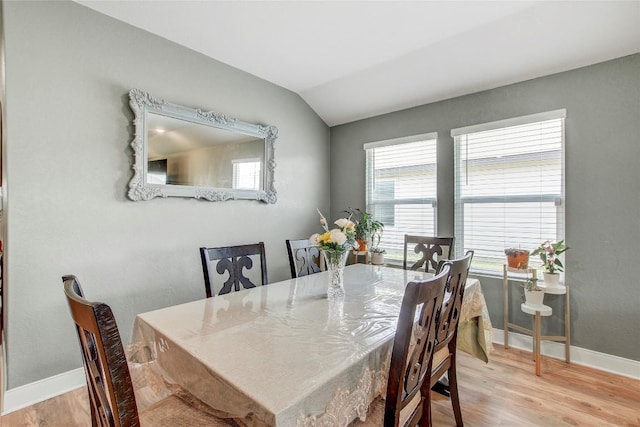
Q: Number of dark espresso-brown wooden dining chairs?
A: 6